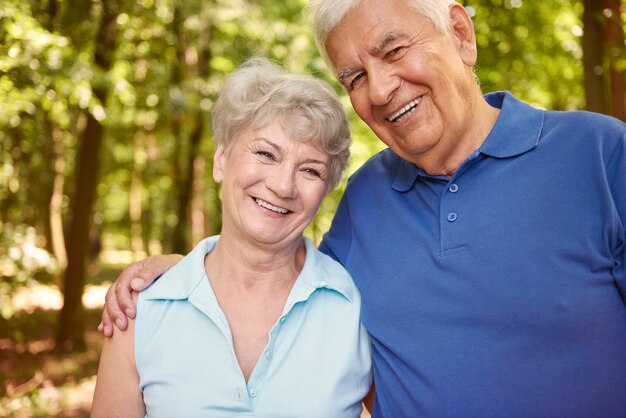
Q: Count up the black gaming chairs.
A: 0